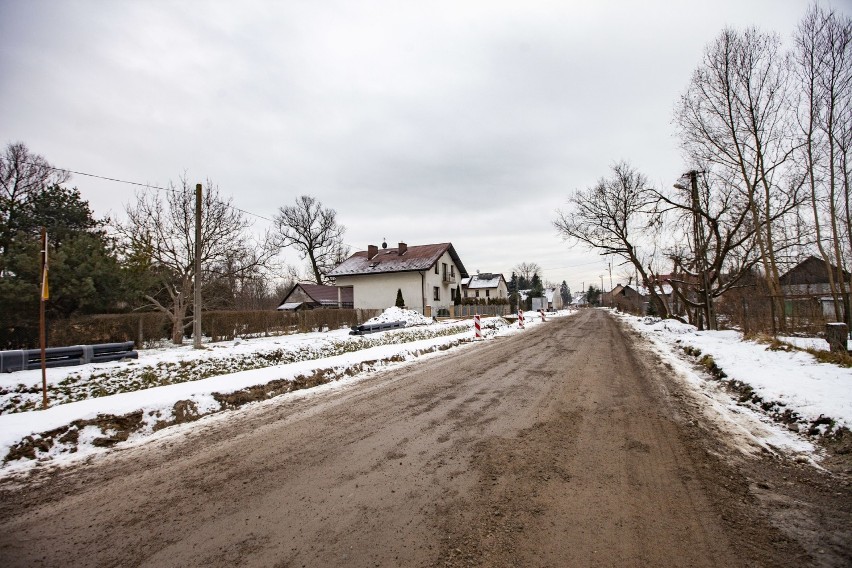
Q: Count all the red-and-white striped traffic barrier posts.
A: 3